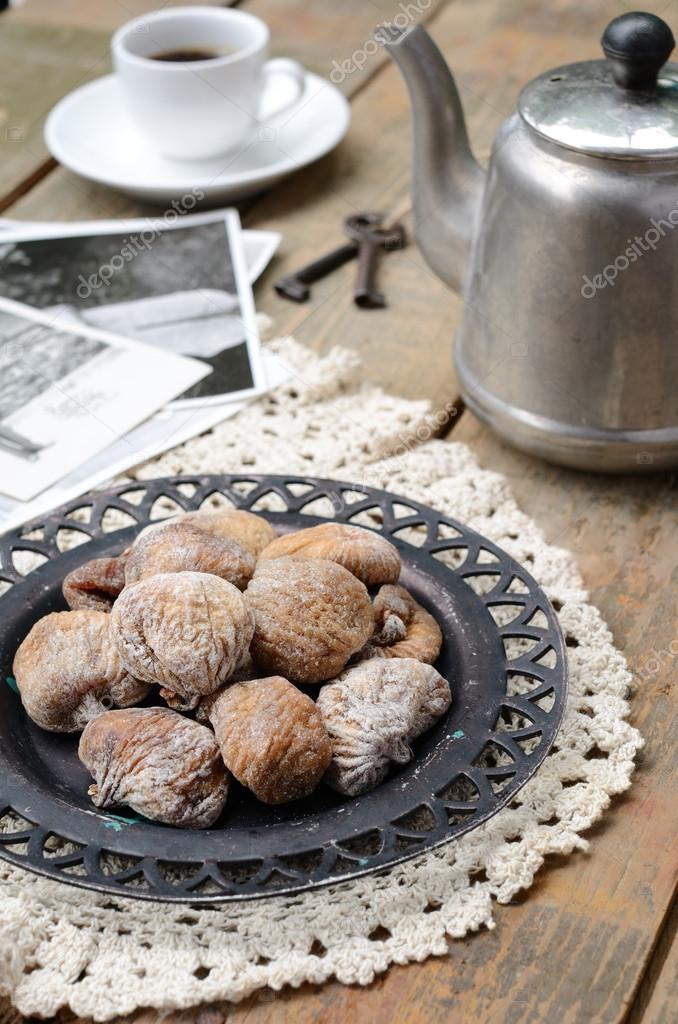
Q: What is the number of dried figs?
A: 11